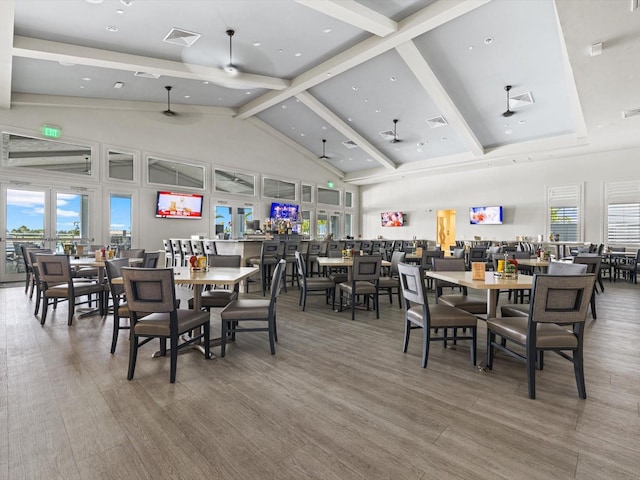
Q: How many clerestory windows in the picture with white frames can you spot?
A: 8